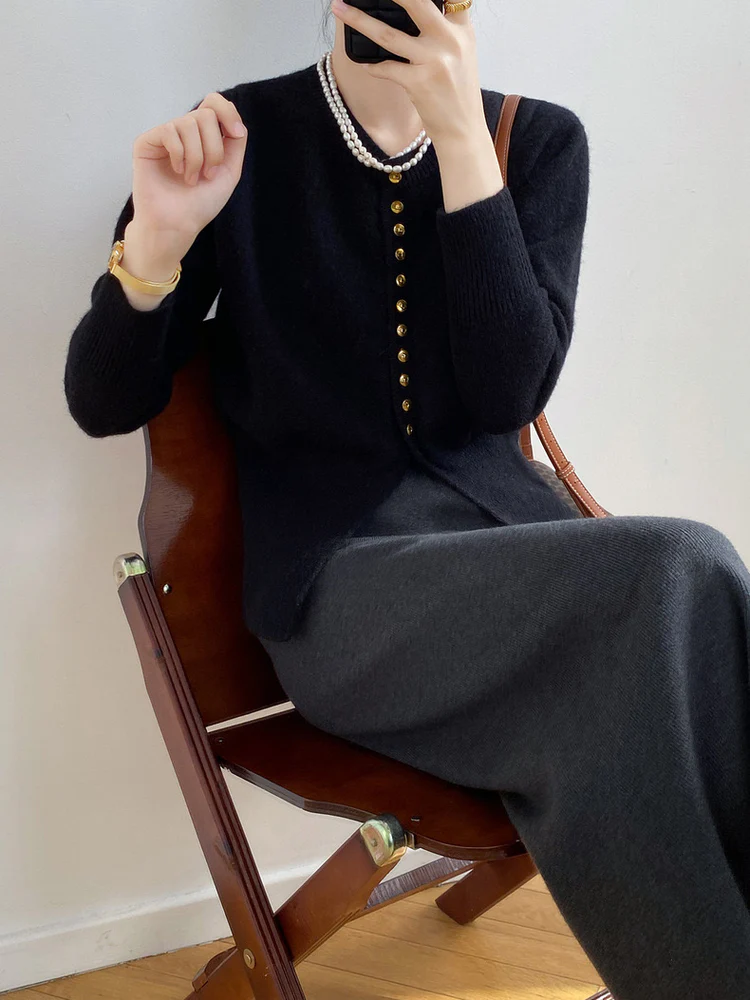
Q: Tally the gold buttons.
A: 11